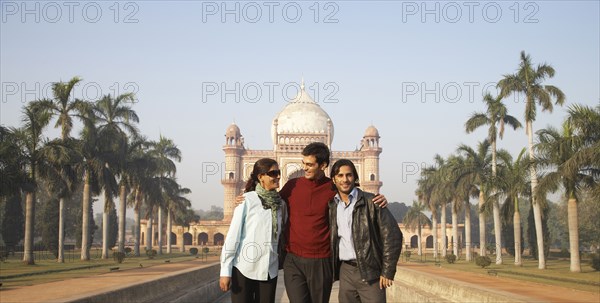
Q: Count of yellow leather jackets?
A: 0